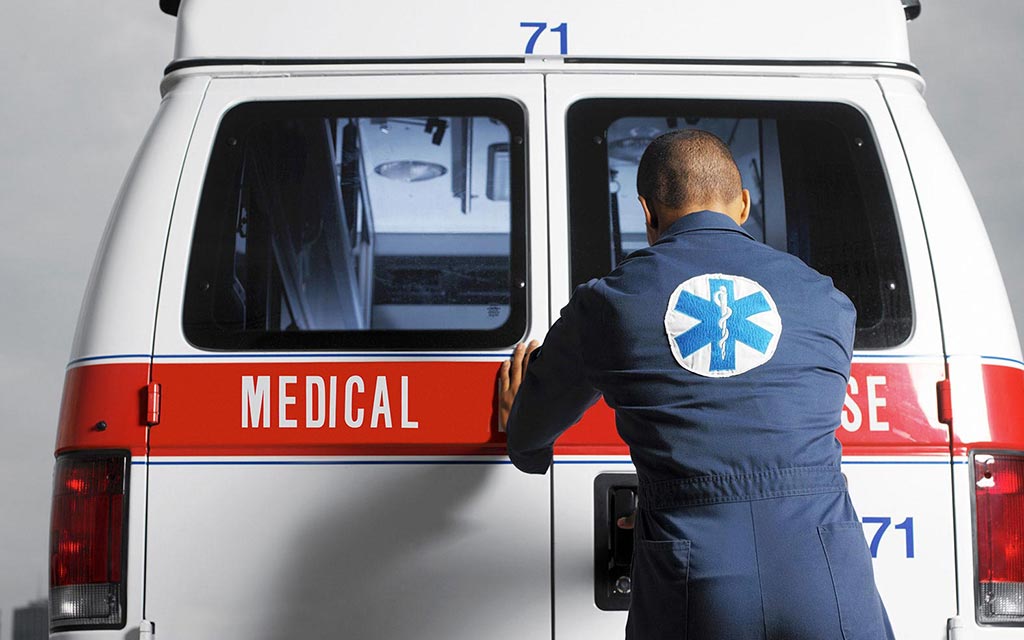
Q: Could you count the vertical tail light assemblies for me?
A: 2